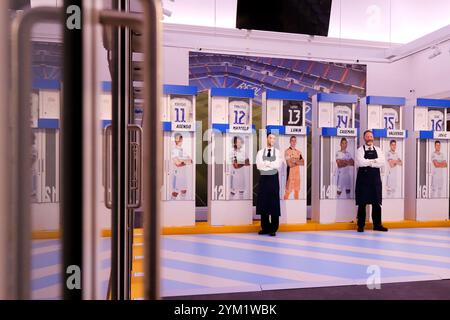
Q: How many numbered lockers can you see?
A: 6